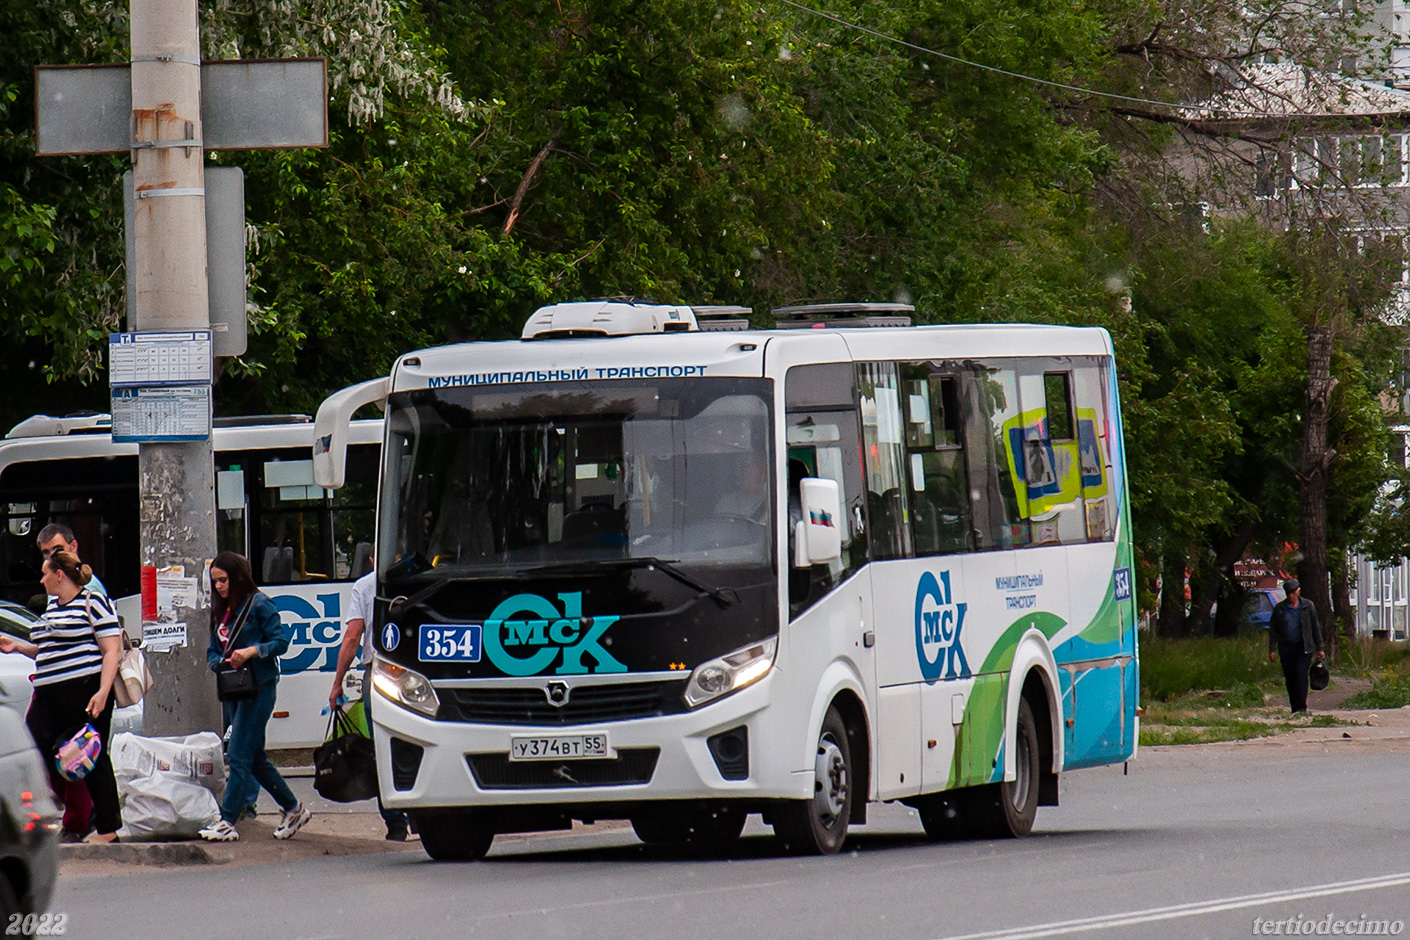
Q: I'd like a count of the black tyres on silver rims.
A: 2